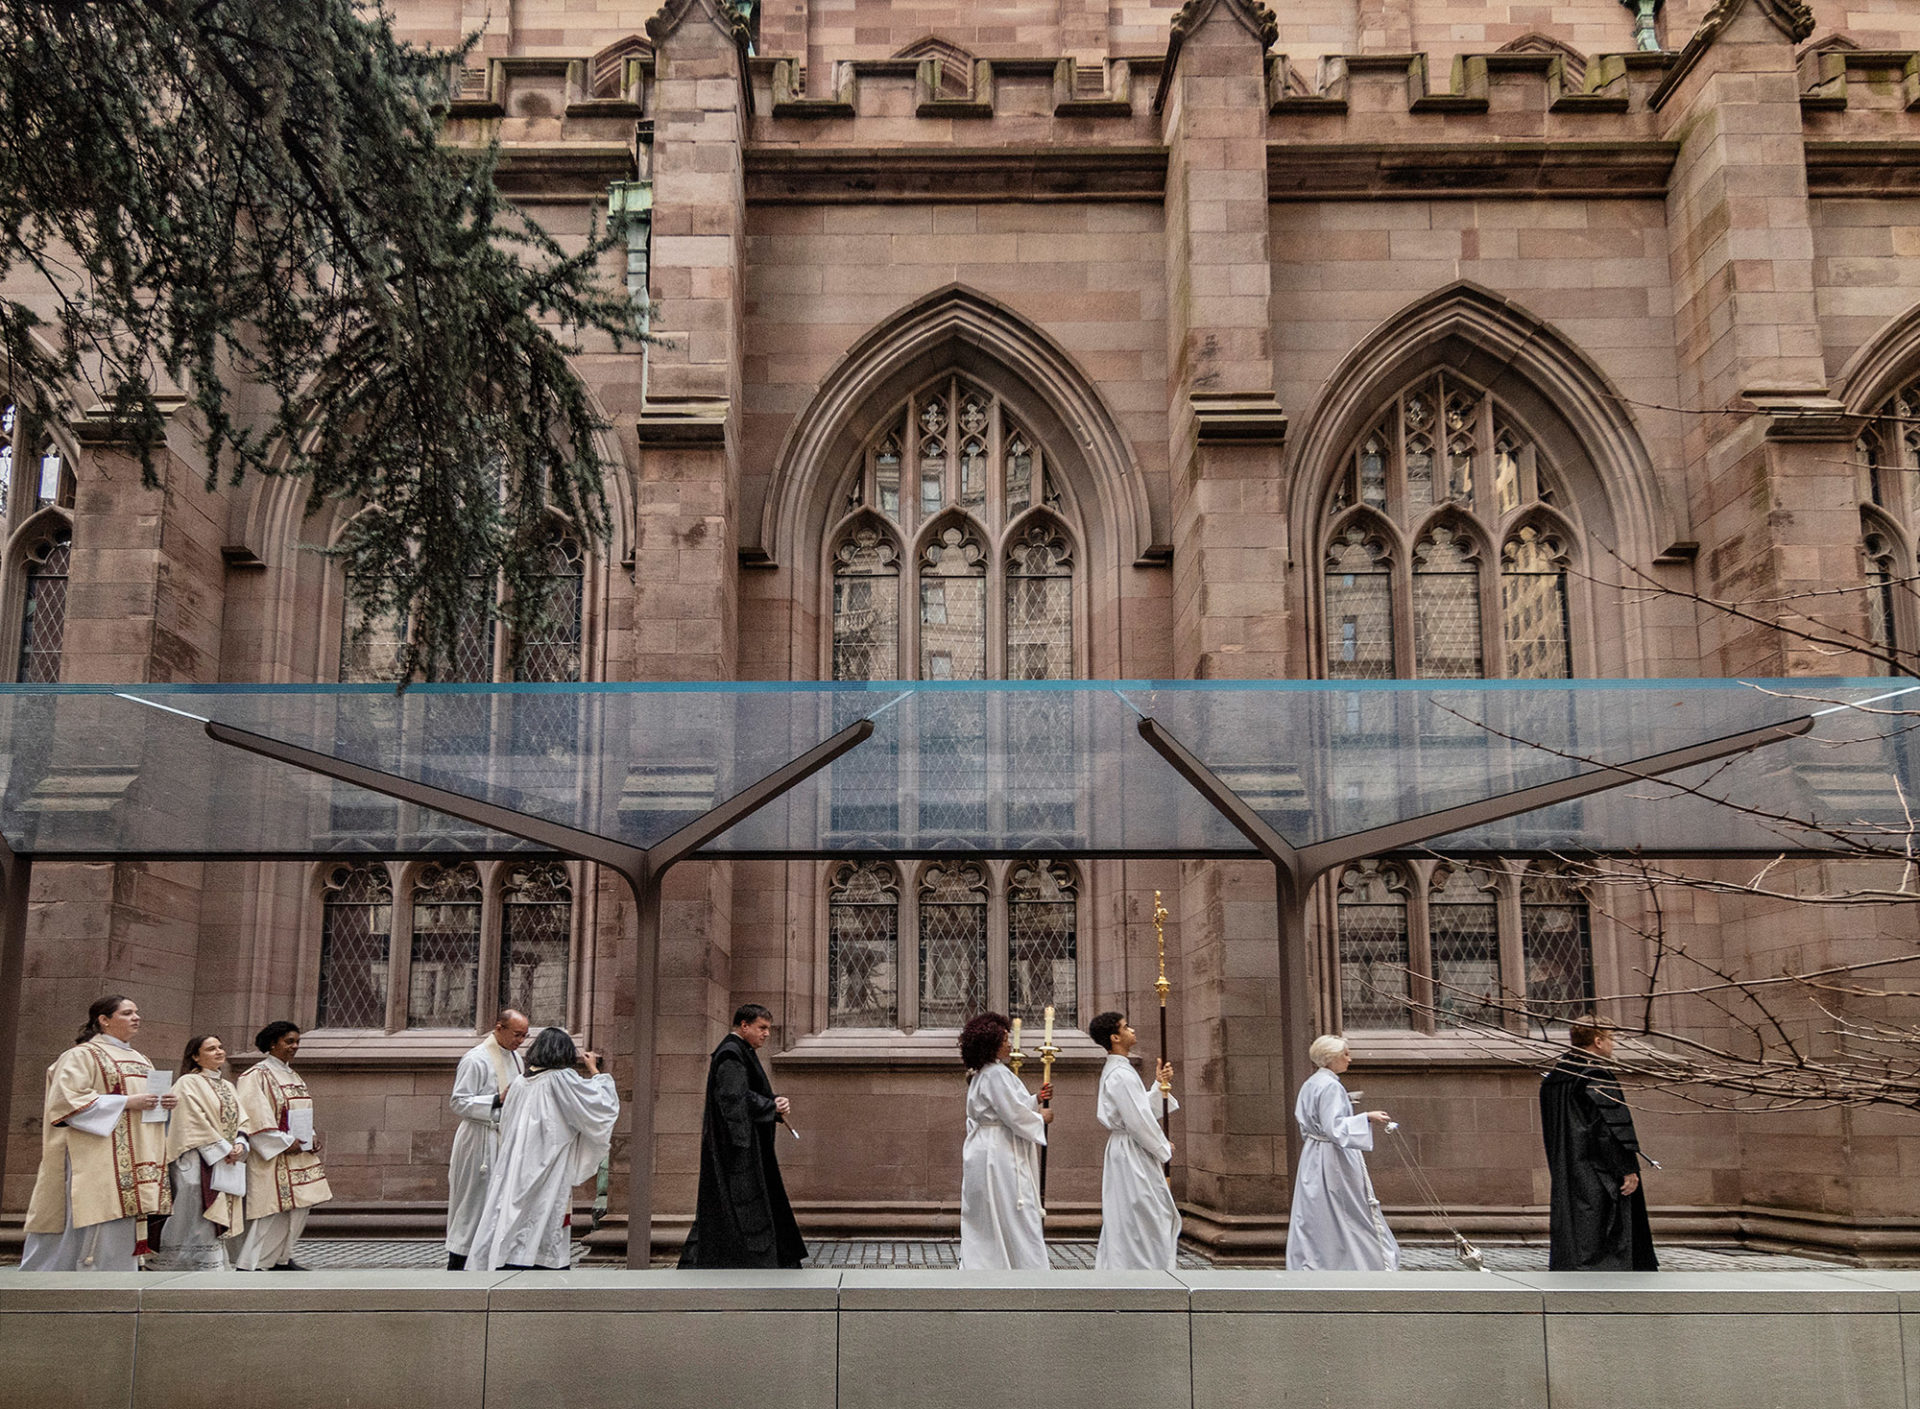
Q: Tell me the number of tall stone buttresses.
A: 4